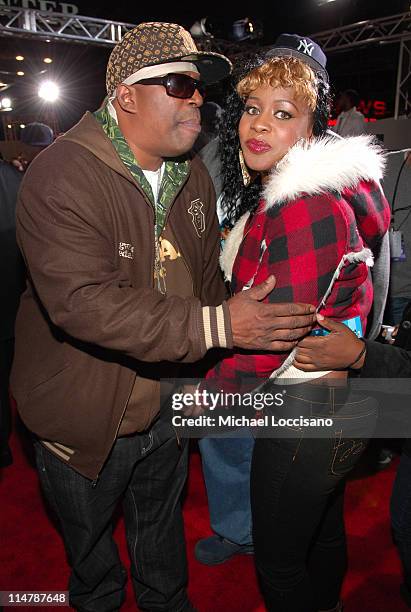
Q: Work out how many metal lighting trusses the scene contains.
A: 2